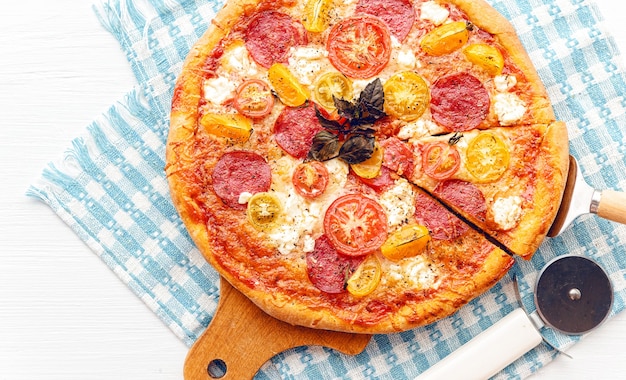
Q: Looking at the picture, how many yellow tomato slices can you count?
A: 12